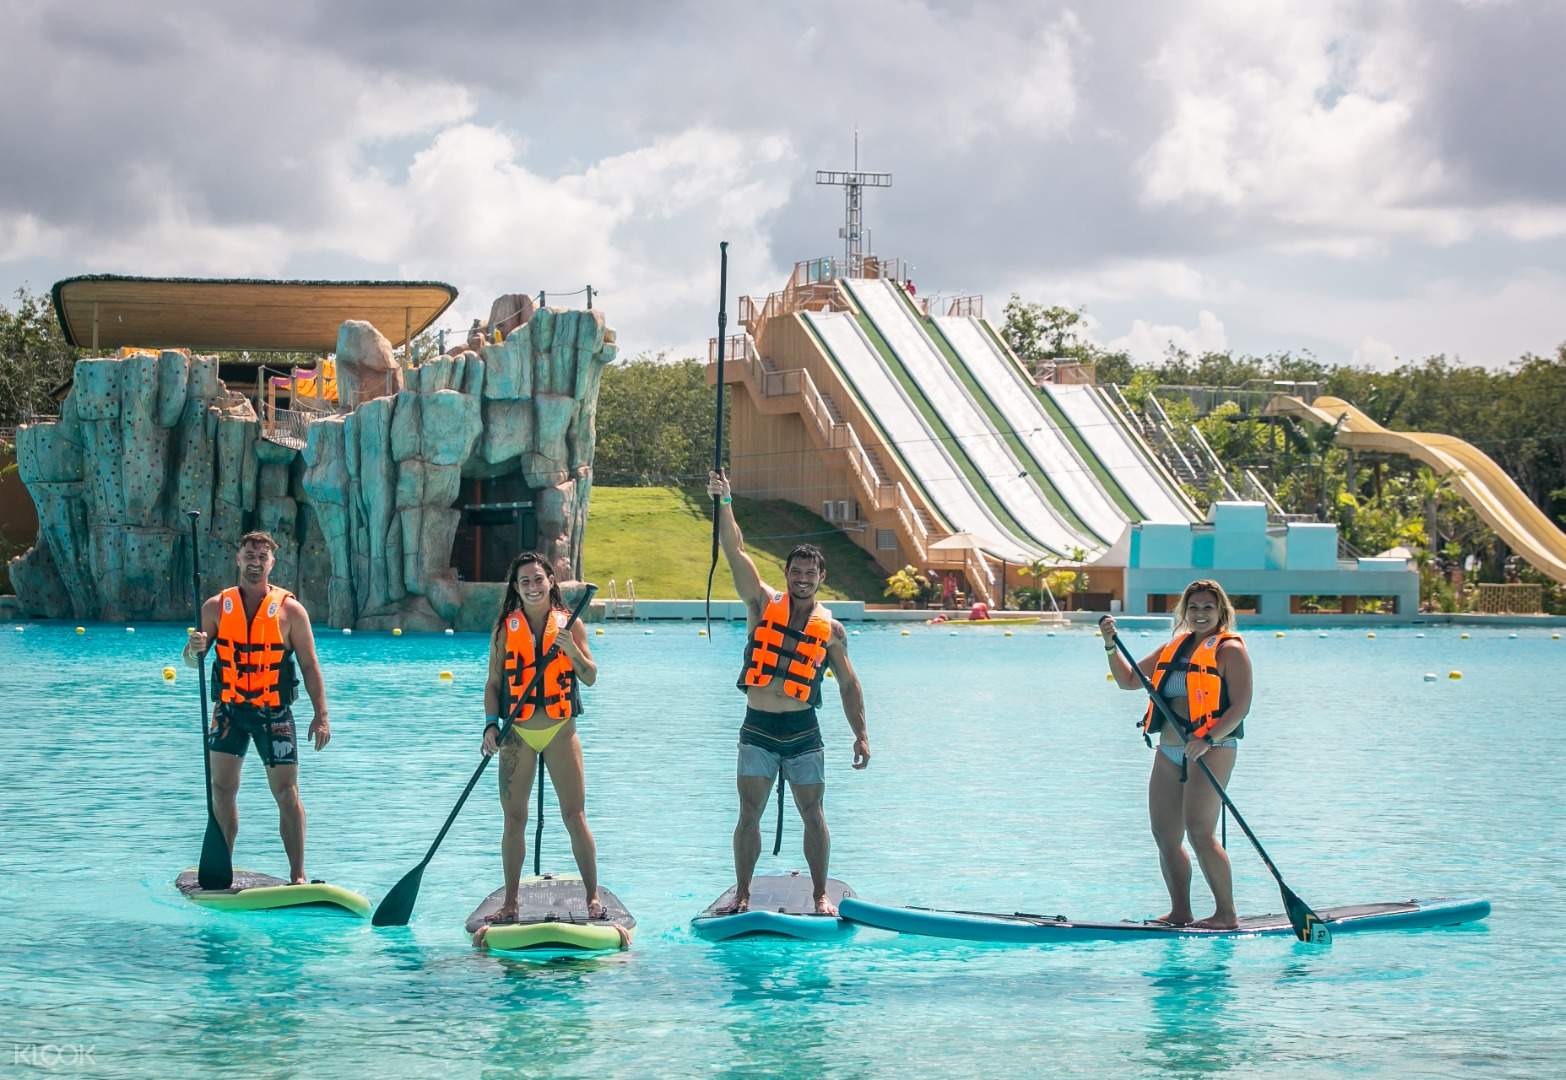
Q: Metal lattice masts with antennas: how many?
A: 1